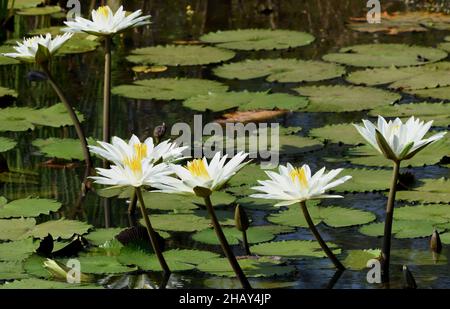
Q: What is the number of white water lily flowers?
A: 7